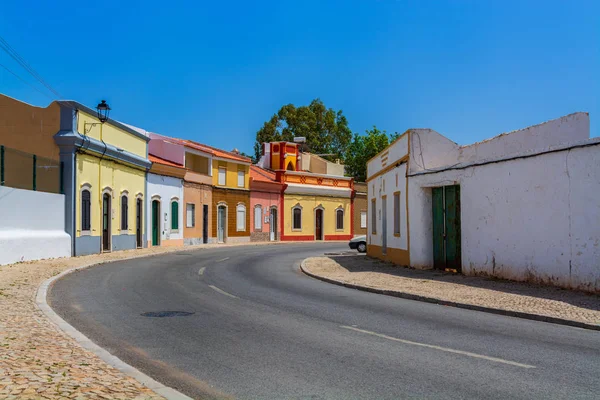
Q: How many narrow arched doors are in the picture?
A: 6